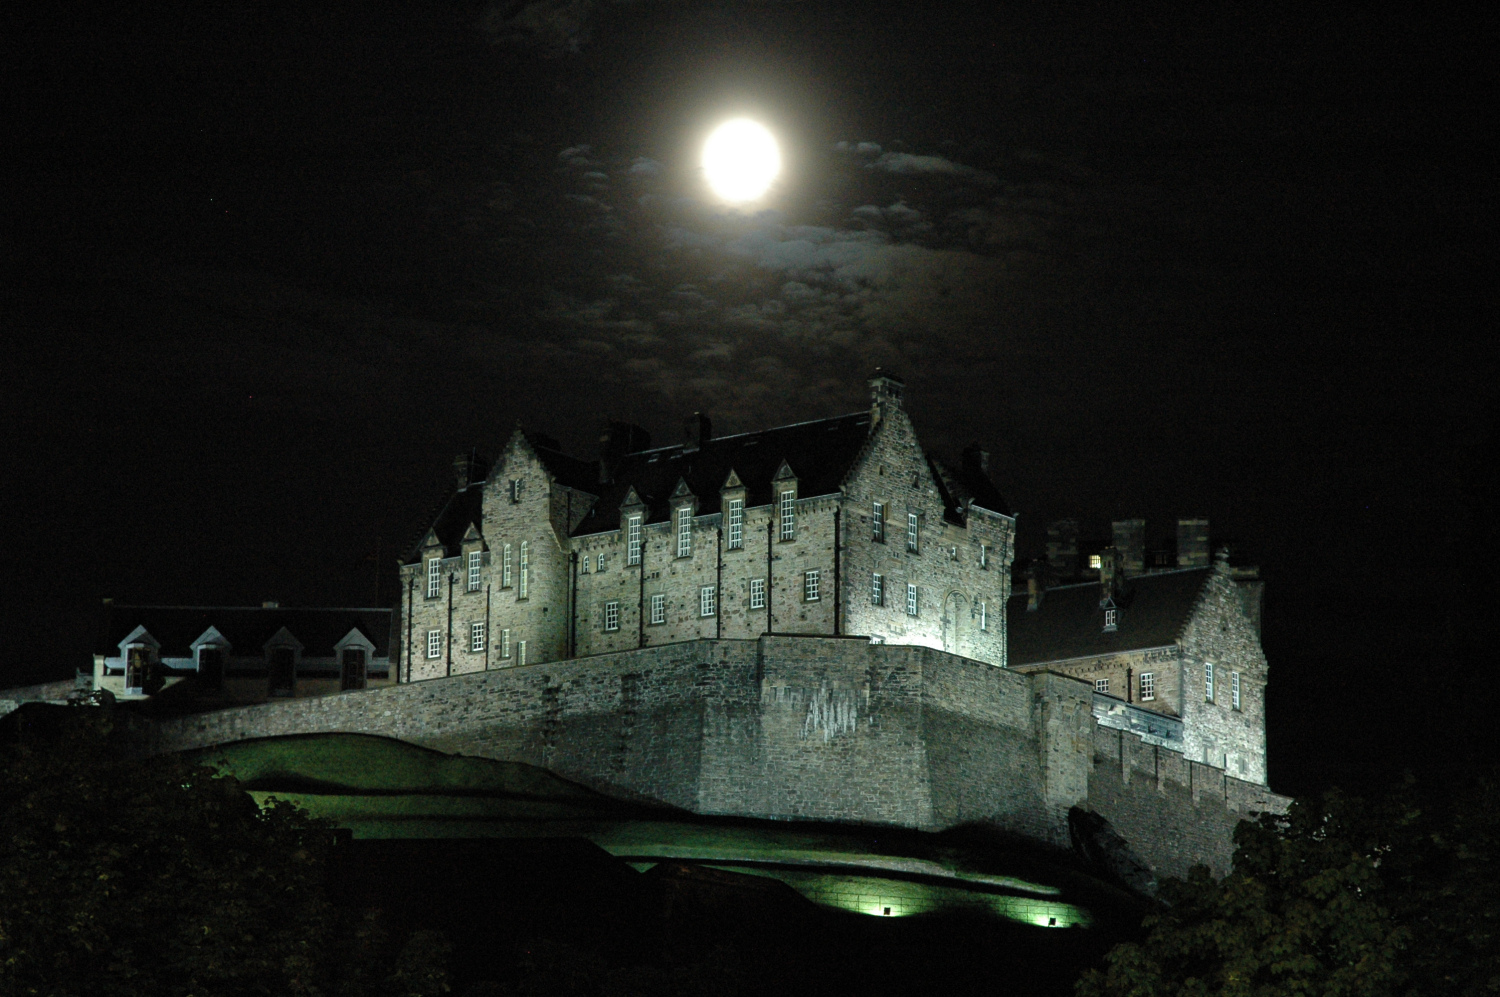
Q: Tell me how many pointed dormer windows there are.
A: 11